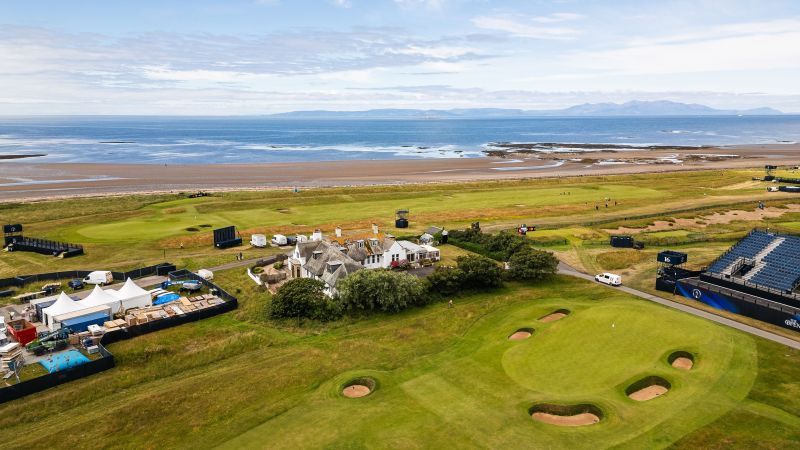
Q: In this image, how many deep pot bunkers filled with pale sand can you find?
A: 6